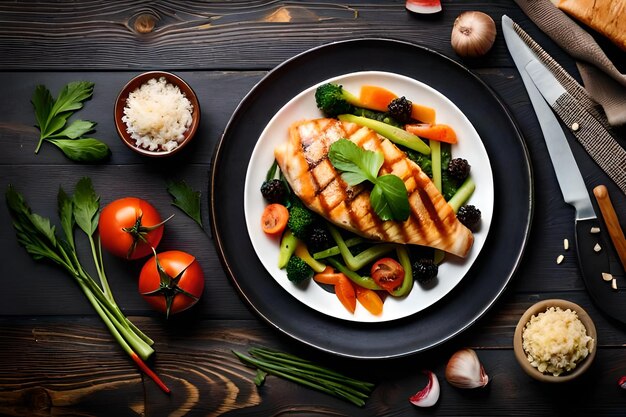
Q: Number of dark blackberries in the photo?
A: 6